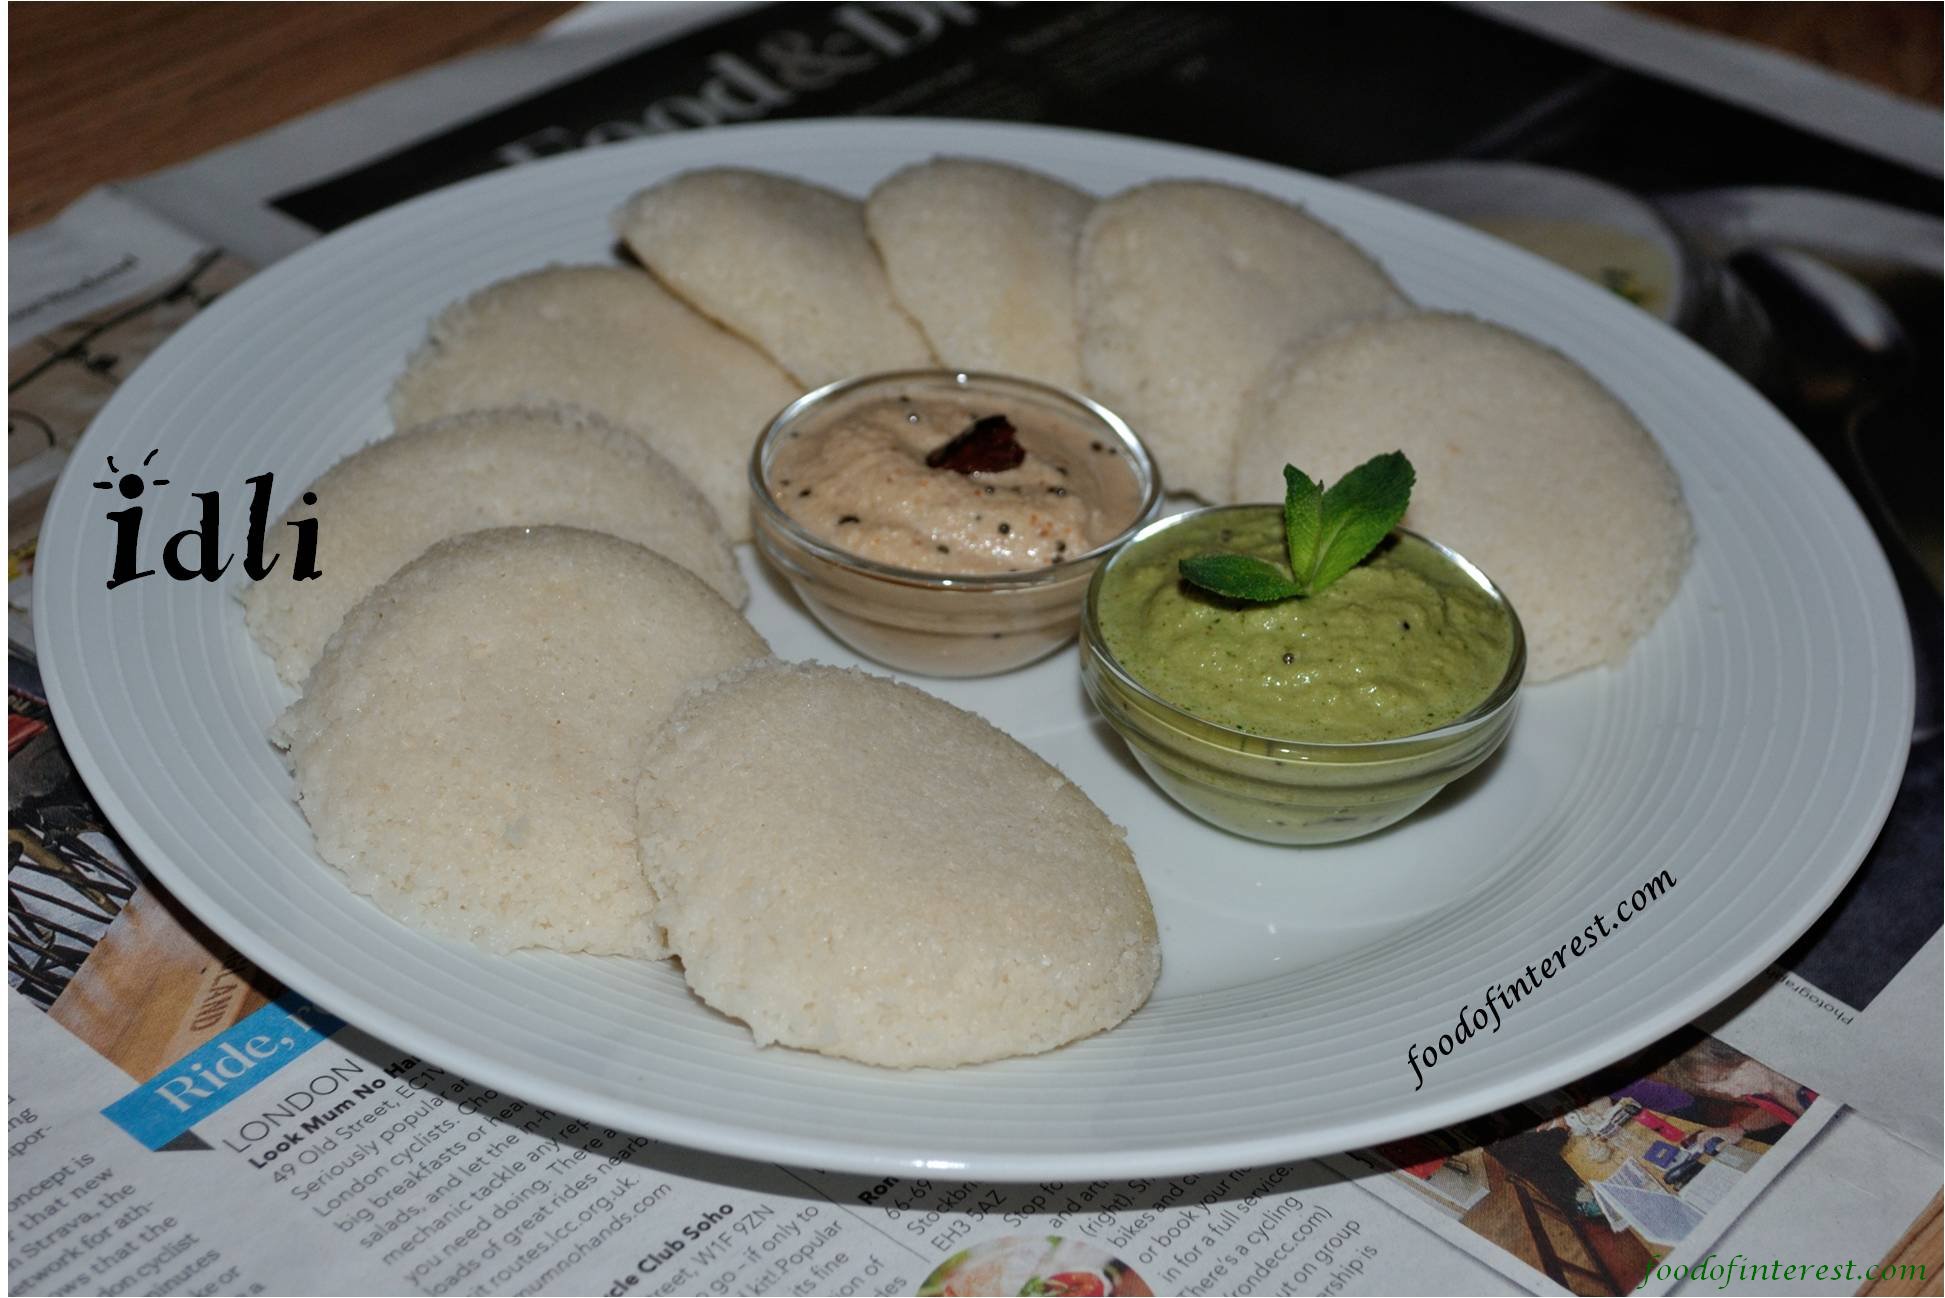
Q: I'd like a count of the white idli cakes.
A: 8